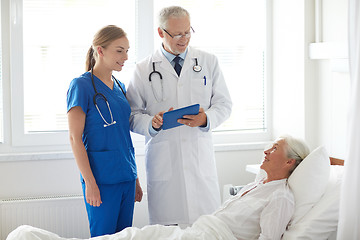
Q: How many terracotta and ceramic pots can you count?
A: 0